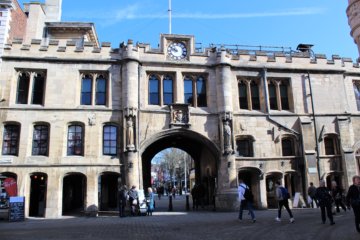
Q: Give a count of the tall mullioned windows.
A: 6